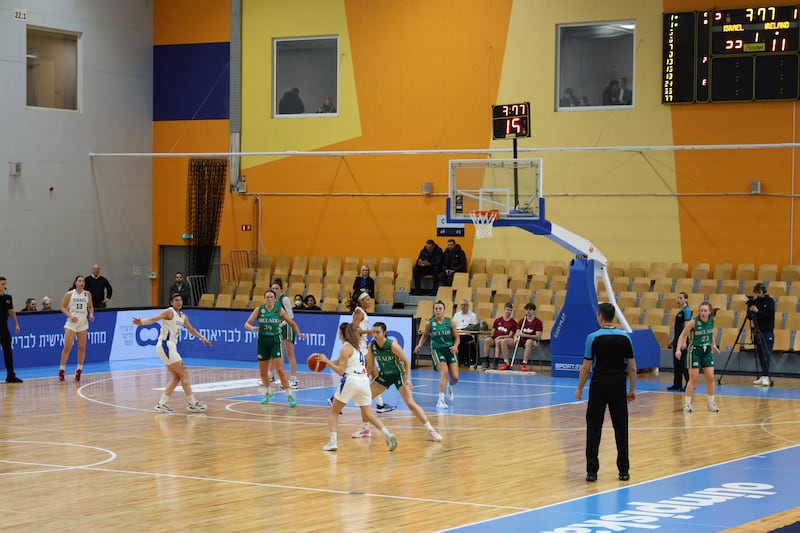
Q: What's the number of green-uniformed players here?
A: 5